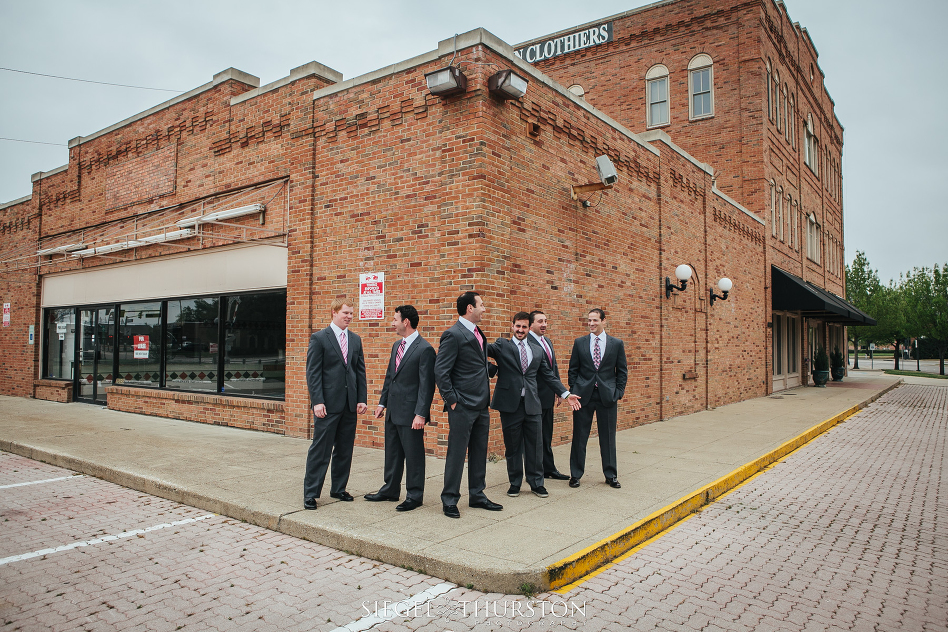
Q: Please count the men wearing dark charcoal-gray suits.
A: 6